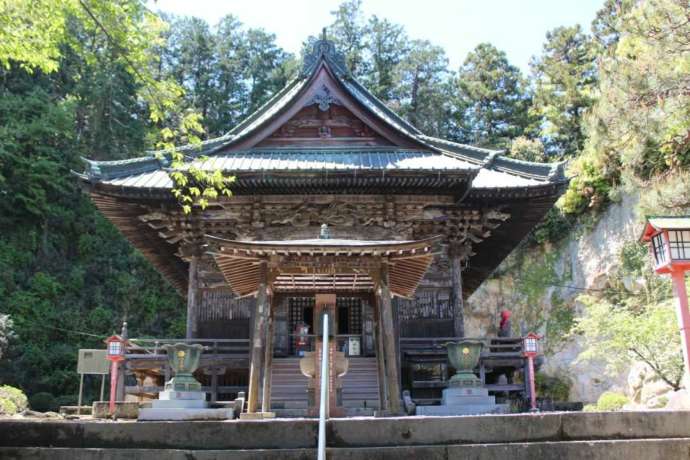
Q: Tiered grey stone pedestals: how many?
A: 2